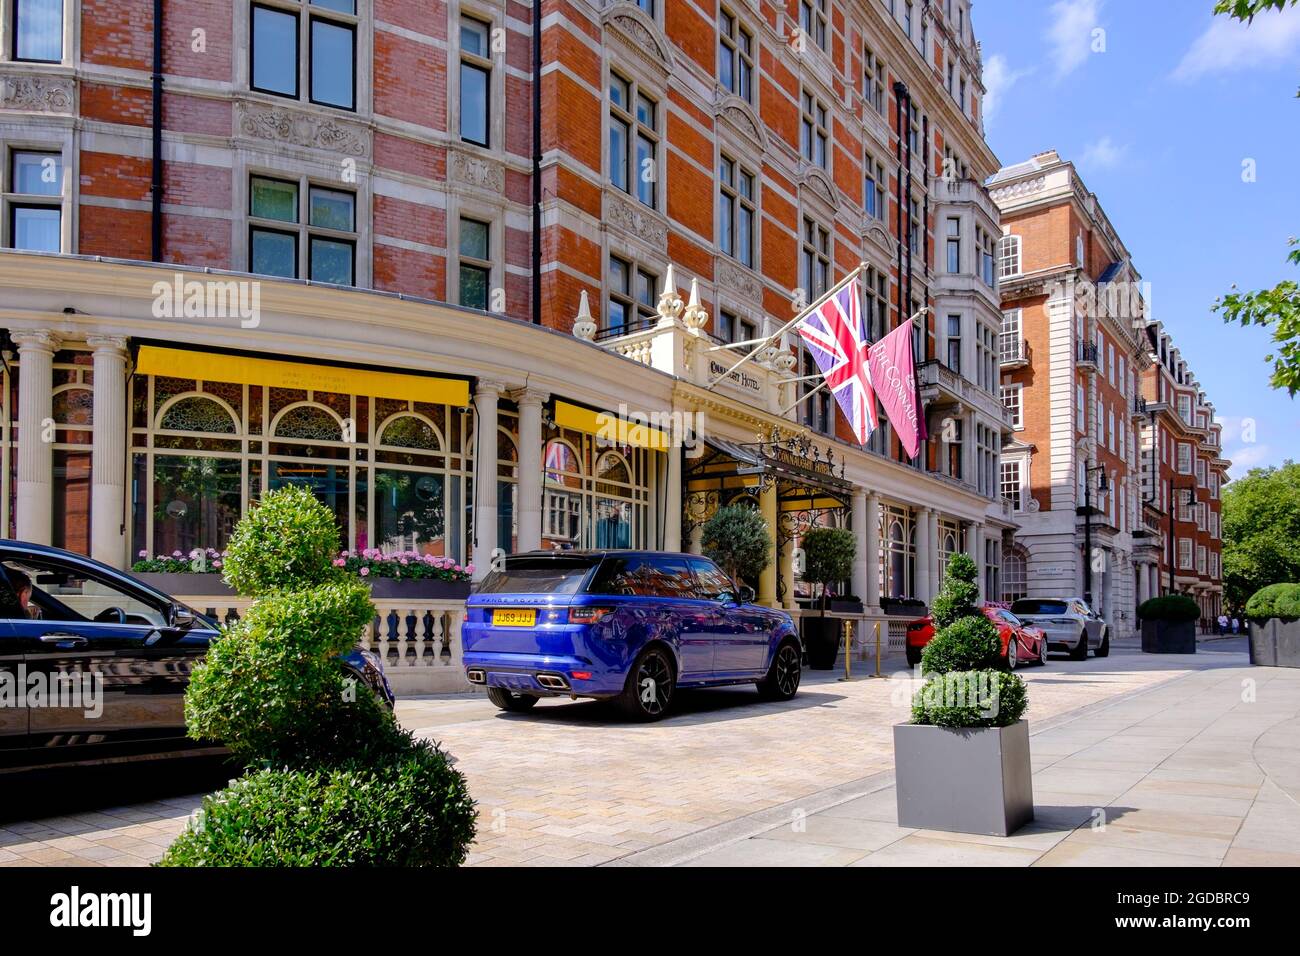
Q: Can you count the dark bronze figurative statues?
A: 0